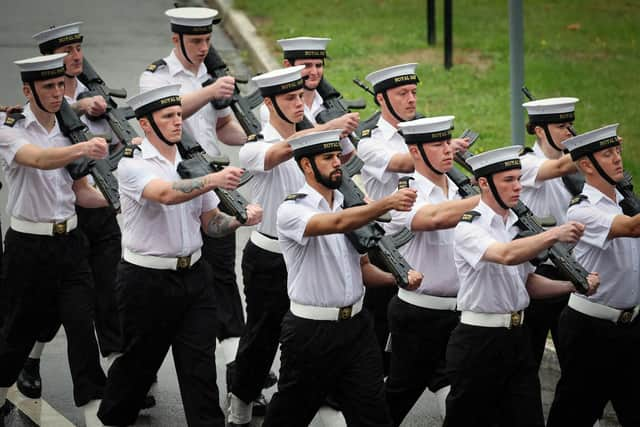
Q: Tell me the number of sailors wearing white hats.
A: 12